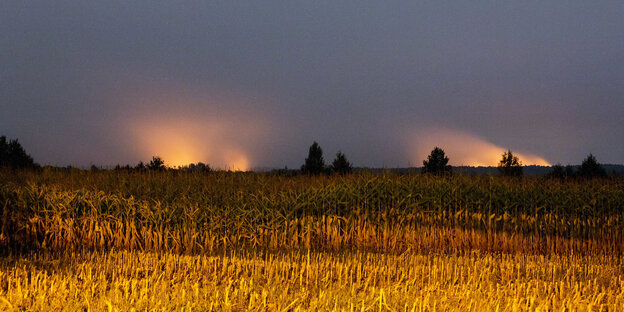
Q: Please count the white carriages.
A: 0